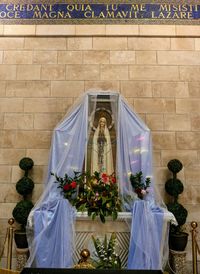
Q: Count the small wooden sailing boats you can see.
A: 0